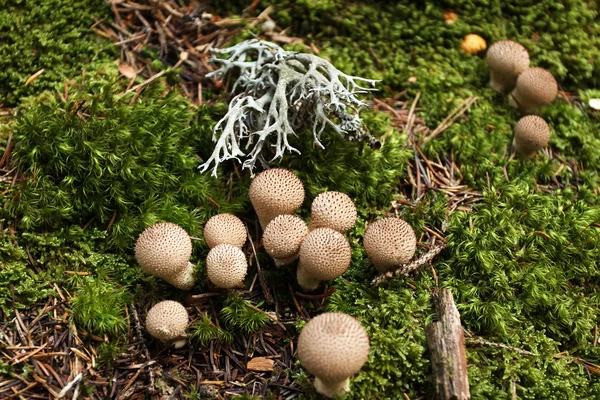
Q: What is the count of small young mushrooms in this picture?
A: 13